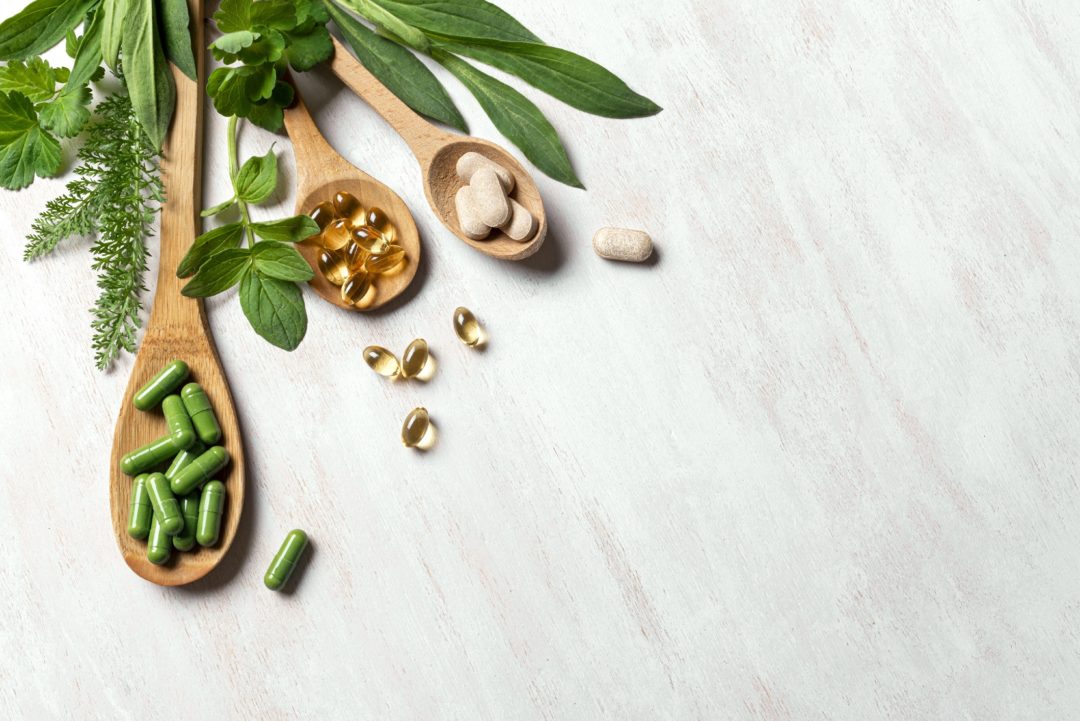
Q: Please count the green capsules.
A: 12